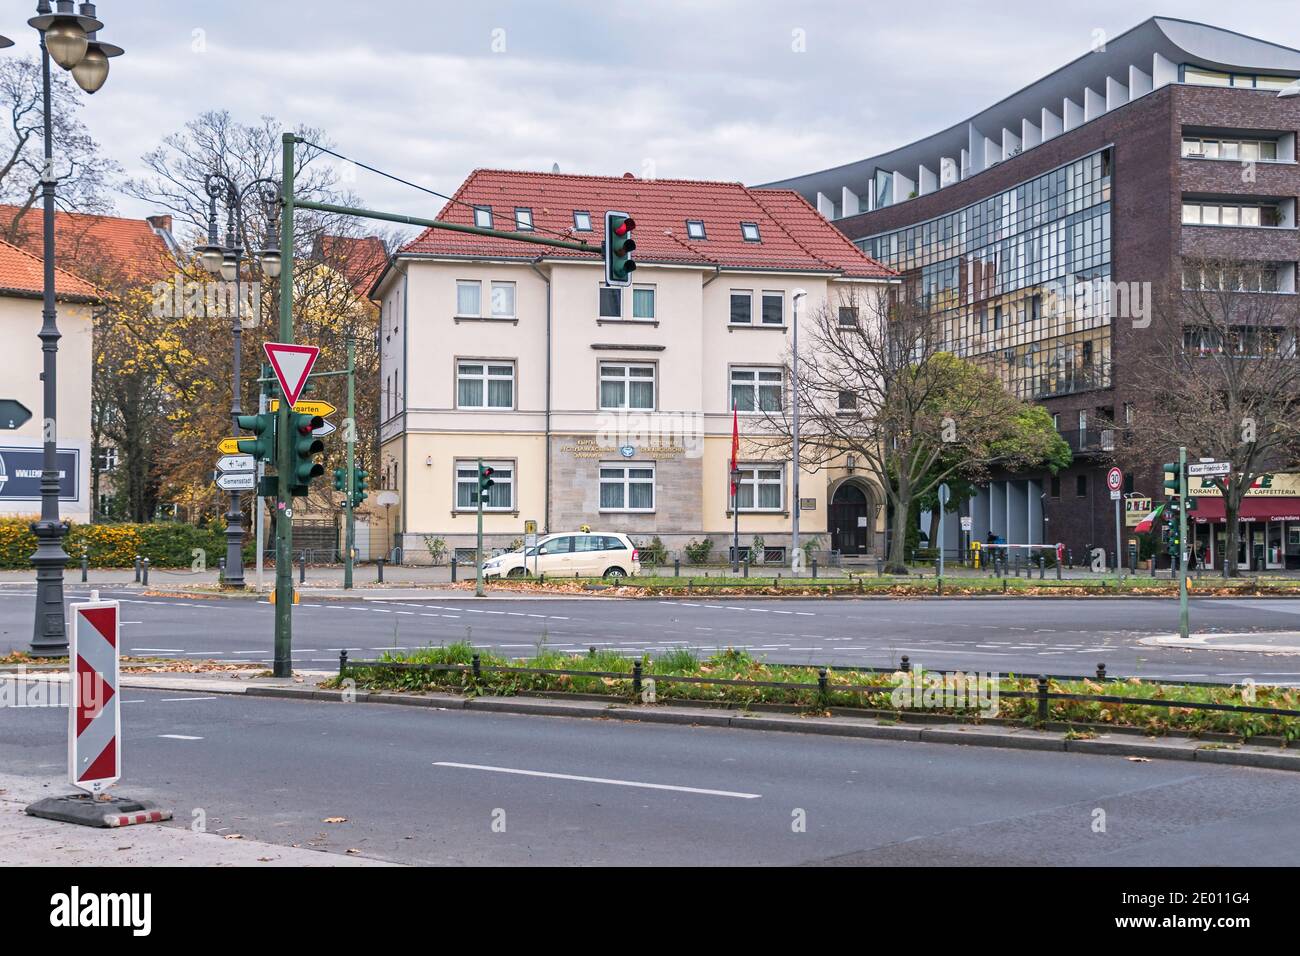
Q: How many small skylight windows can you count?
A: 5